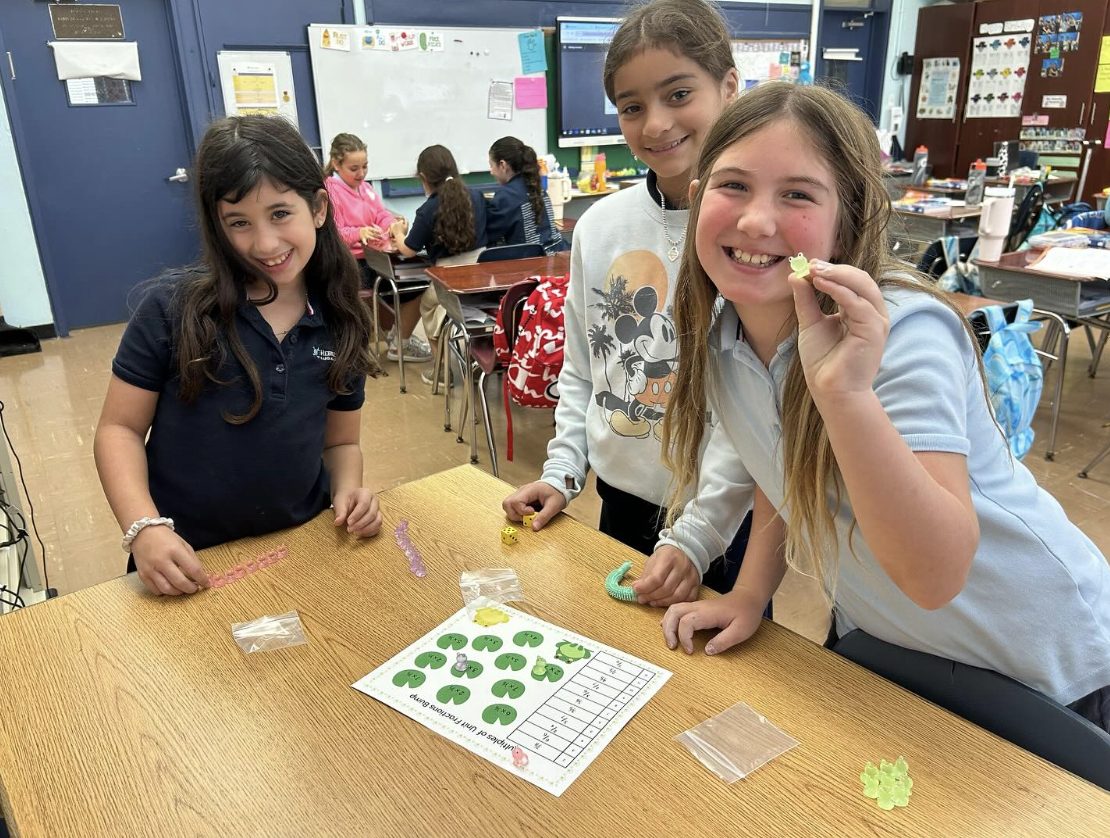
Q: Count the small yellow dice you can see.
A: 2